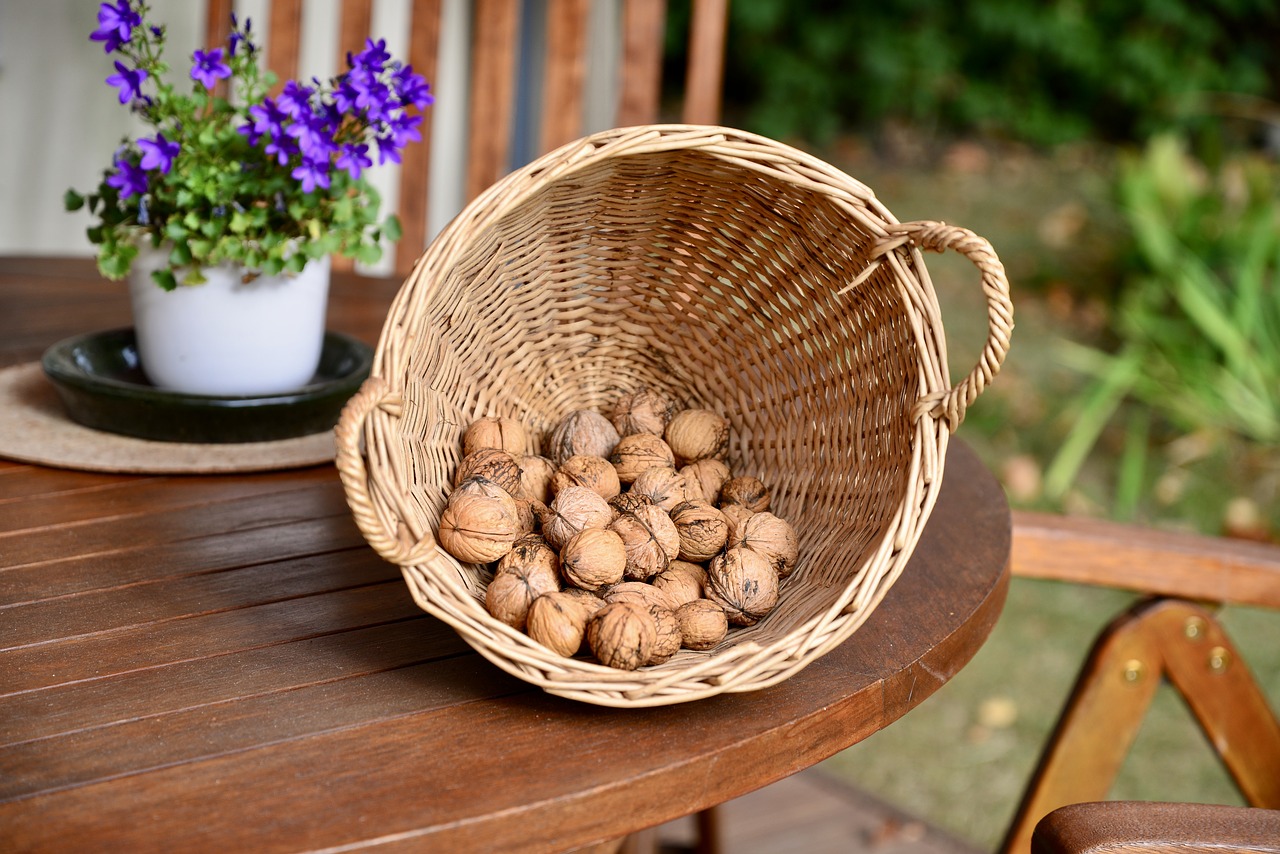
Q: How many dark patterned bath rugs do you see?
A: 0